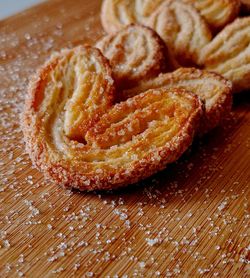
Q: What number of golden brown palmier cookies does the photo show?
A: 4